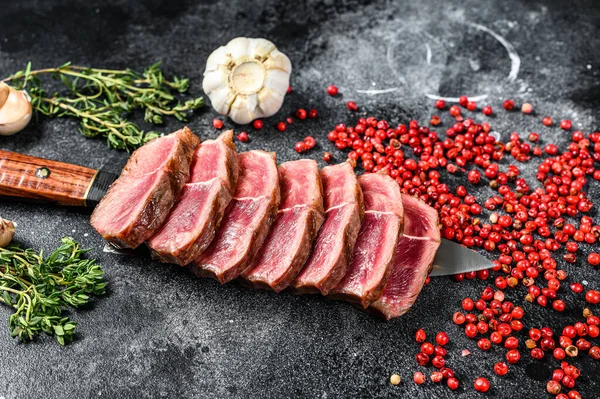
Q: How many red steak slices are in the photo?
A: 7